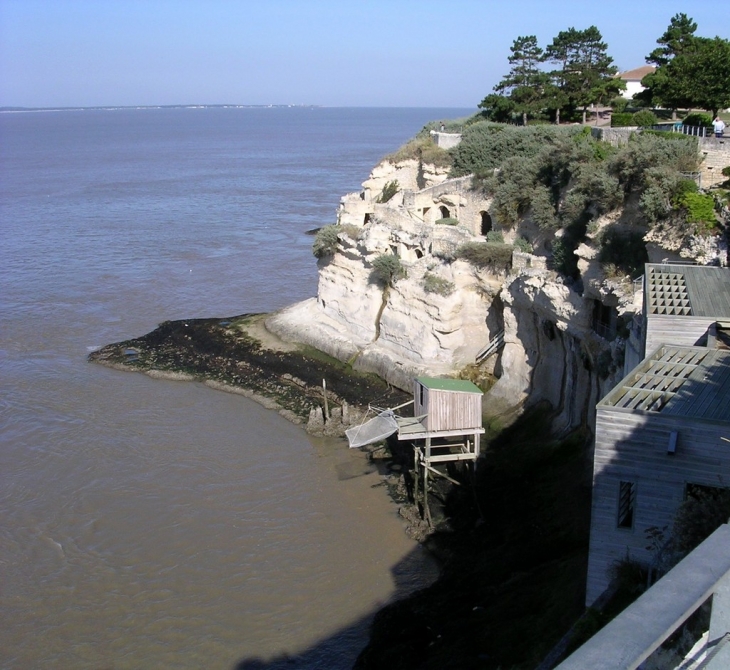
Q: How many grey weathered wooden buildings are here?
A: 2